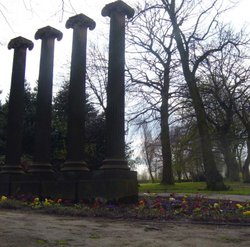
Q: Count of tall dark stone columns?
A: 4